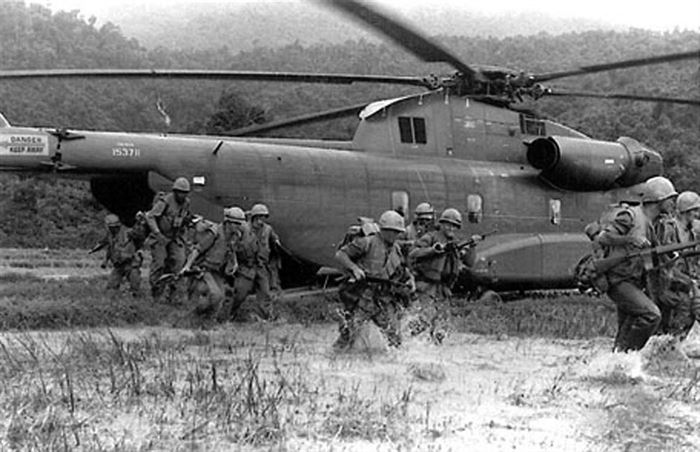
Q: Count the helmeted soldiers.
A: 9